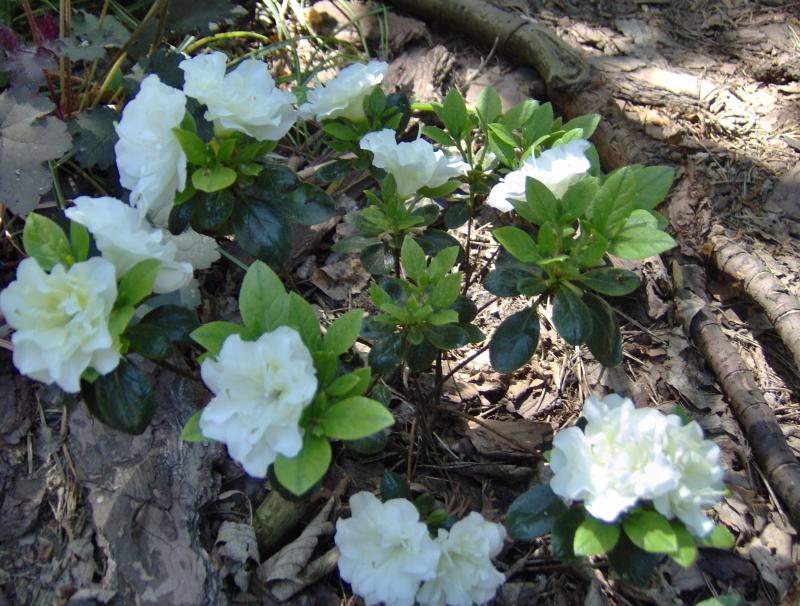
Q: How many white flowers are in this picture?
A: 12